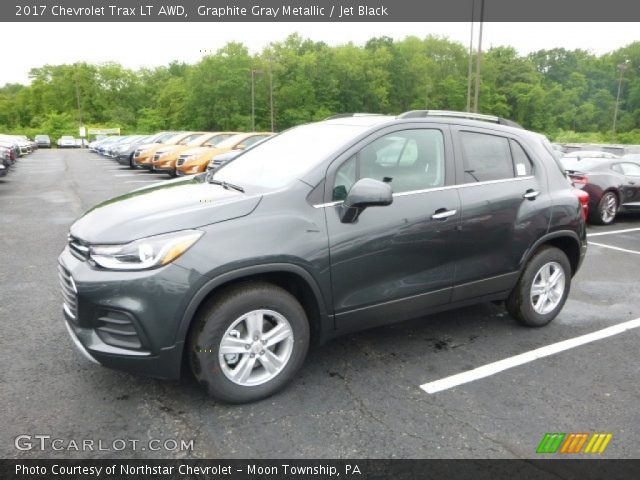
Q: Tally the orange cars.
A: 3